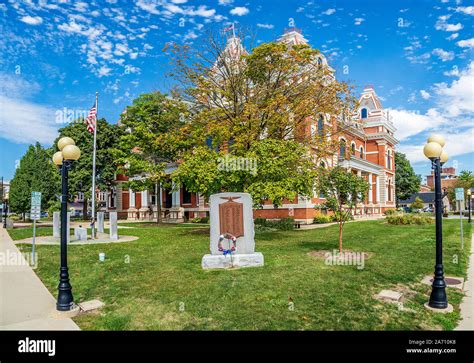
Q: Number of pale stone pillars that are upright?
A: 4